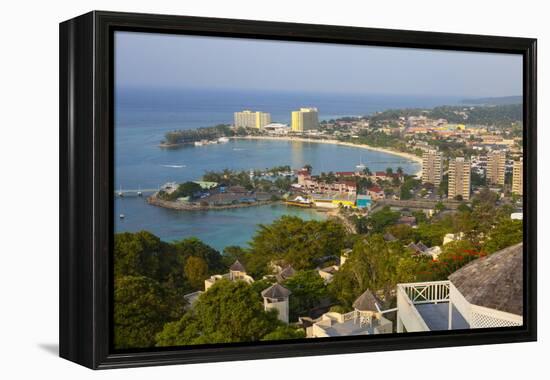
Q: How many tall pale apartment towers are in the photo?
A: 4